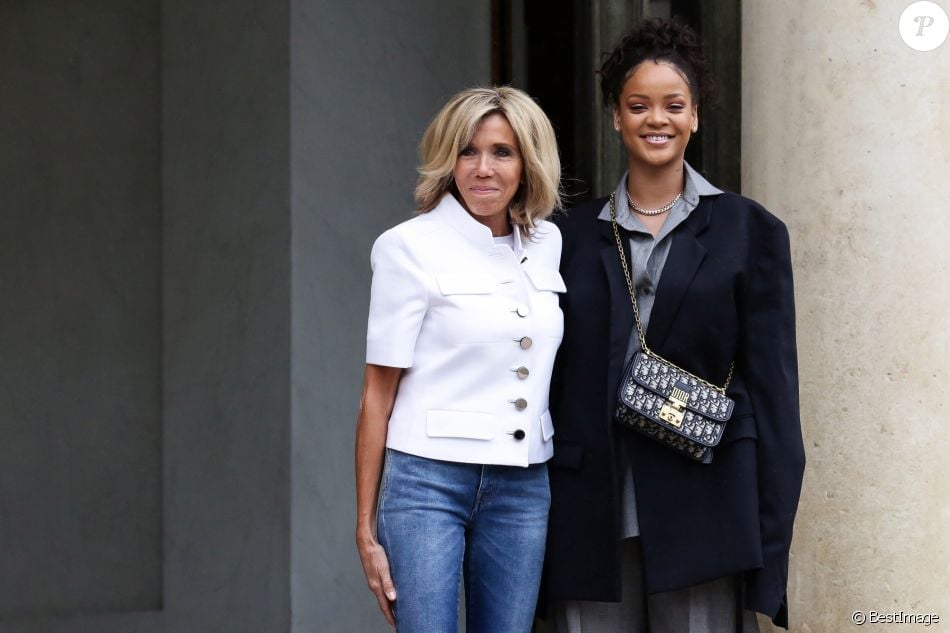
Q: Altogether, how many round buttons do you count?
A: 5